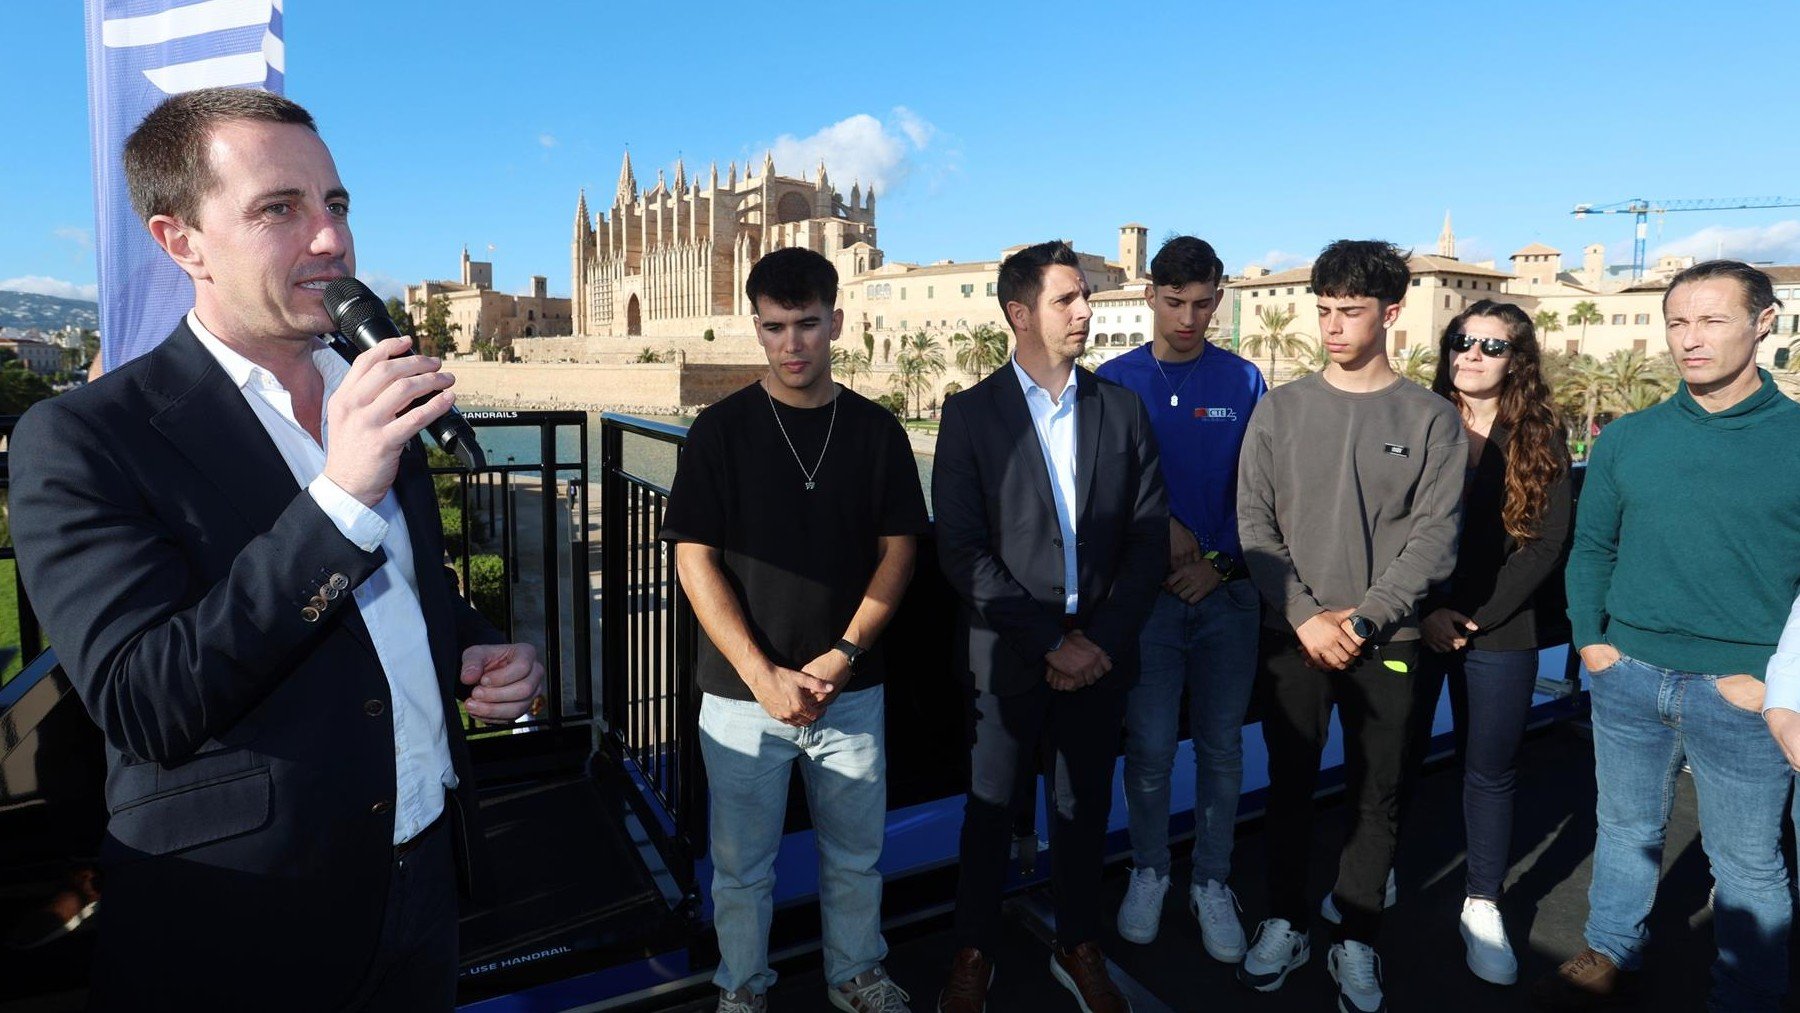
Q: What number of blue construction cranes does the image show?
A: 1